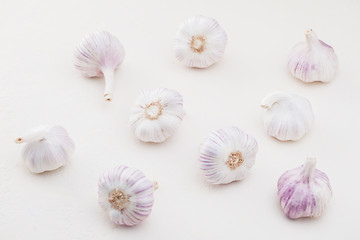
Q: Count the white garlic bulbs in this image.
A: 9